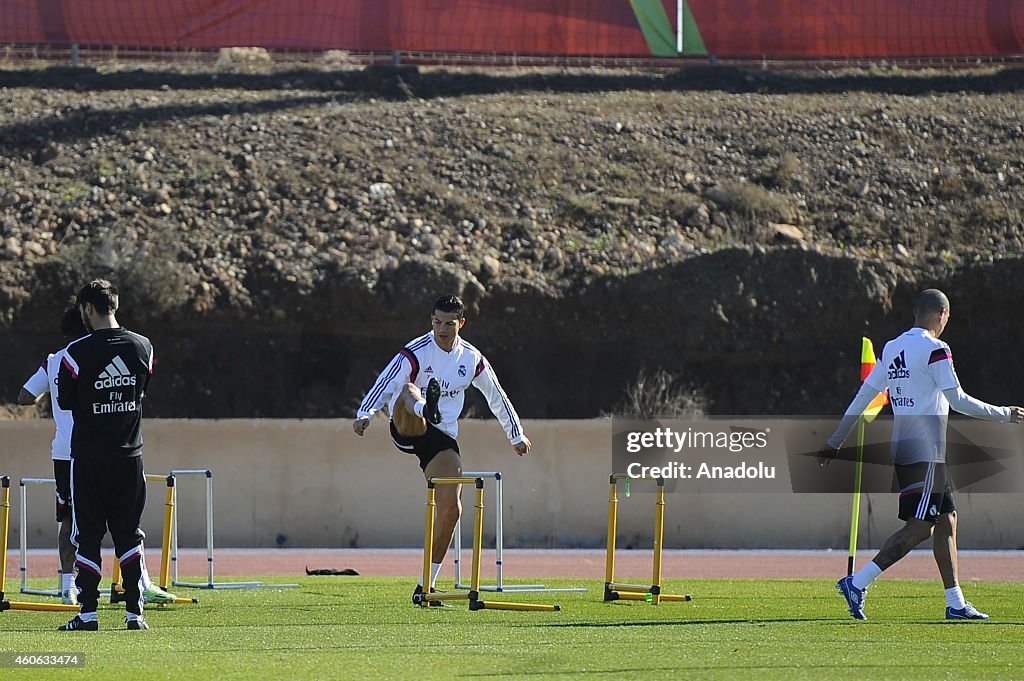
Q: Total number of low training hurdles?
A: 7